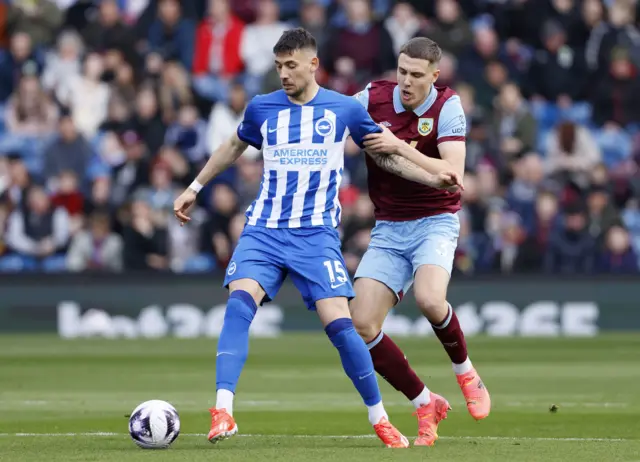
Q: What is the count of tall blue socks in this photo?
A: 2